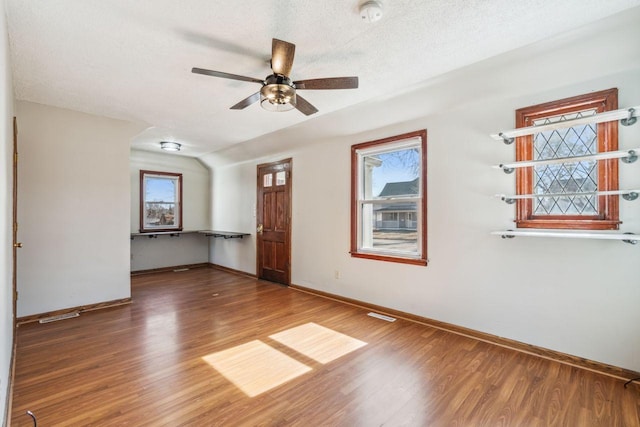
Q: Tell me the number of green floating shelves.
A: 0